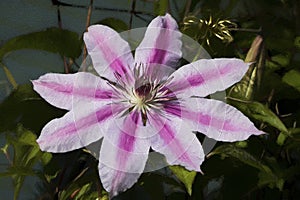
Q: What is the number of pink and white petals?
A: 8